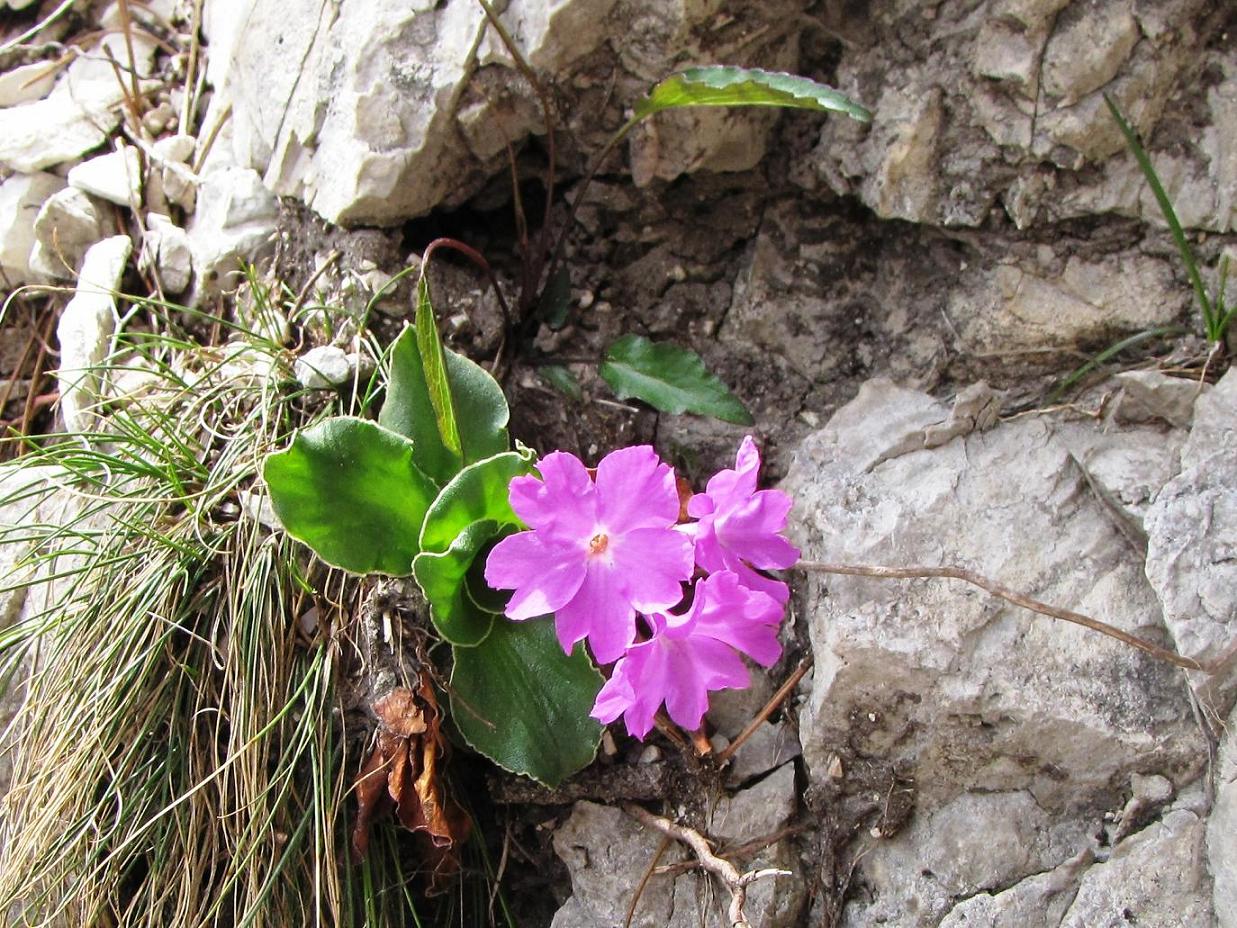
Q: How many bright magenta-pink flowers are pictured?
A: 3